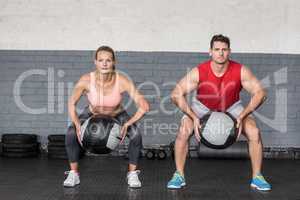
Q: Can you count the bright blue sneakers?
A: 2